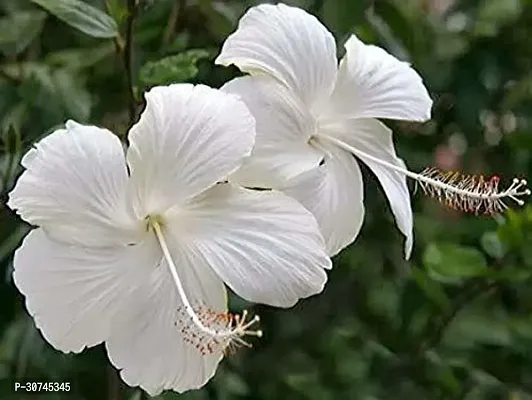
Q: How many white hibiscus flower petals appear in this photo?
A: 10